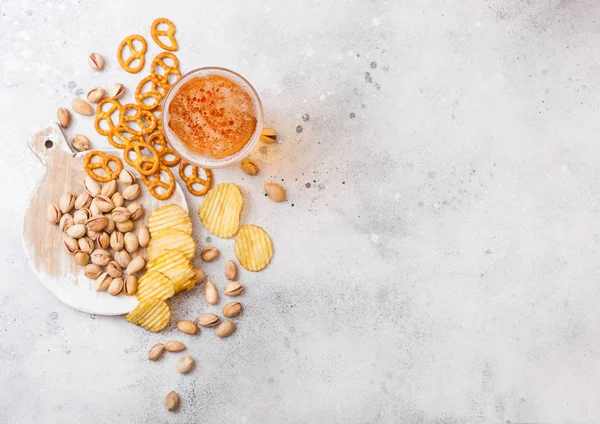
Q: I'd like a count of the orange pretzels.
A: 13